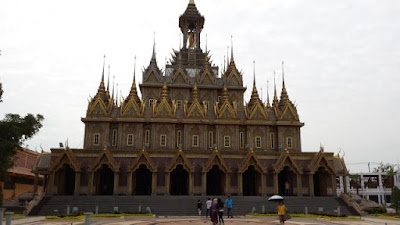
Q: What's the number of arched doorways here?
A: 8